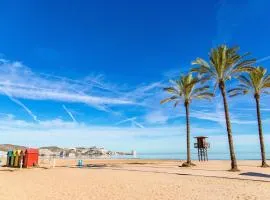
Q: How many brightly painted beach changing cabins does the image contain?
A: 5